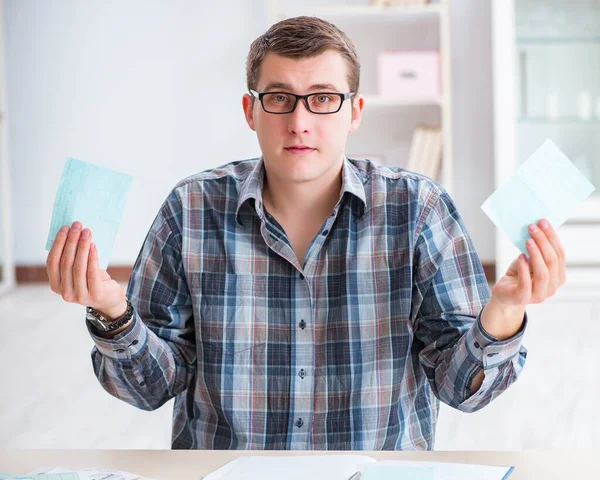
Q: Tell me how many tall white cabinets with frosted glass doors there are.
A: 1